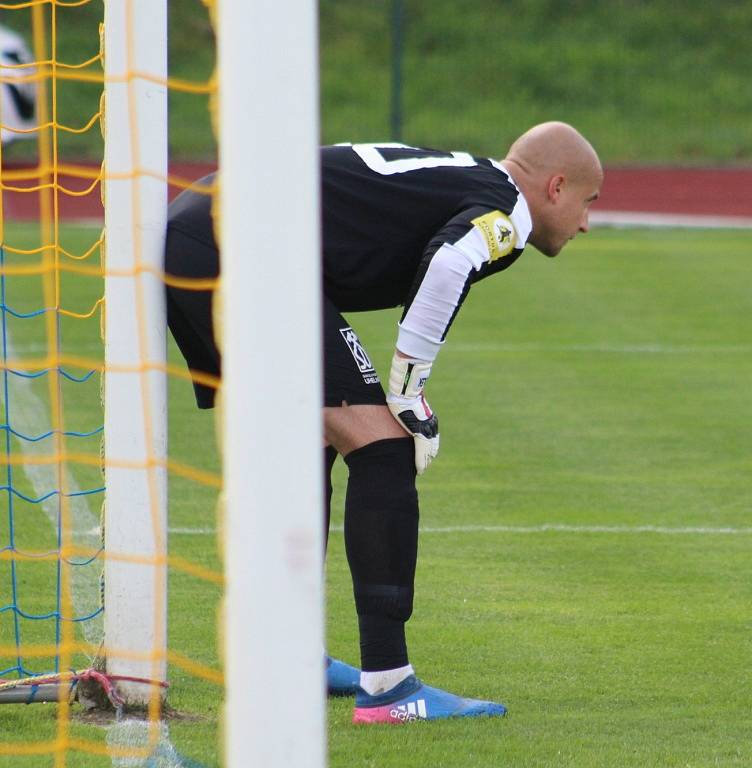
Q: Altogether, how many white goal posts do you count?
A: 2